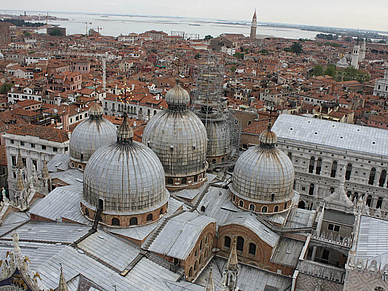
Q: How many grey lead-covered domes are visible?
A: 5